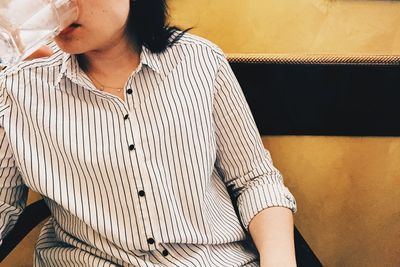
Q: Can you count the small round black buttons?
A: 6